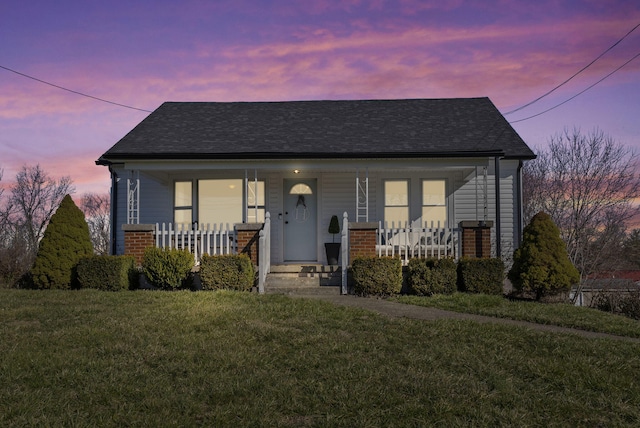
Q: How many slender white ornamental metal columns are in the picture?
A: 4